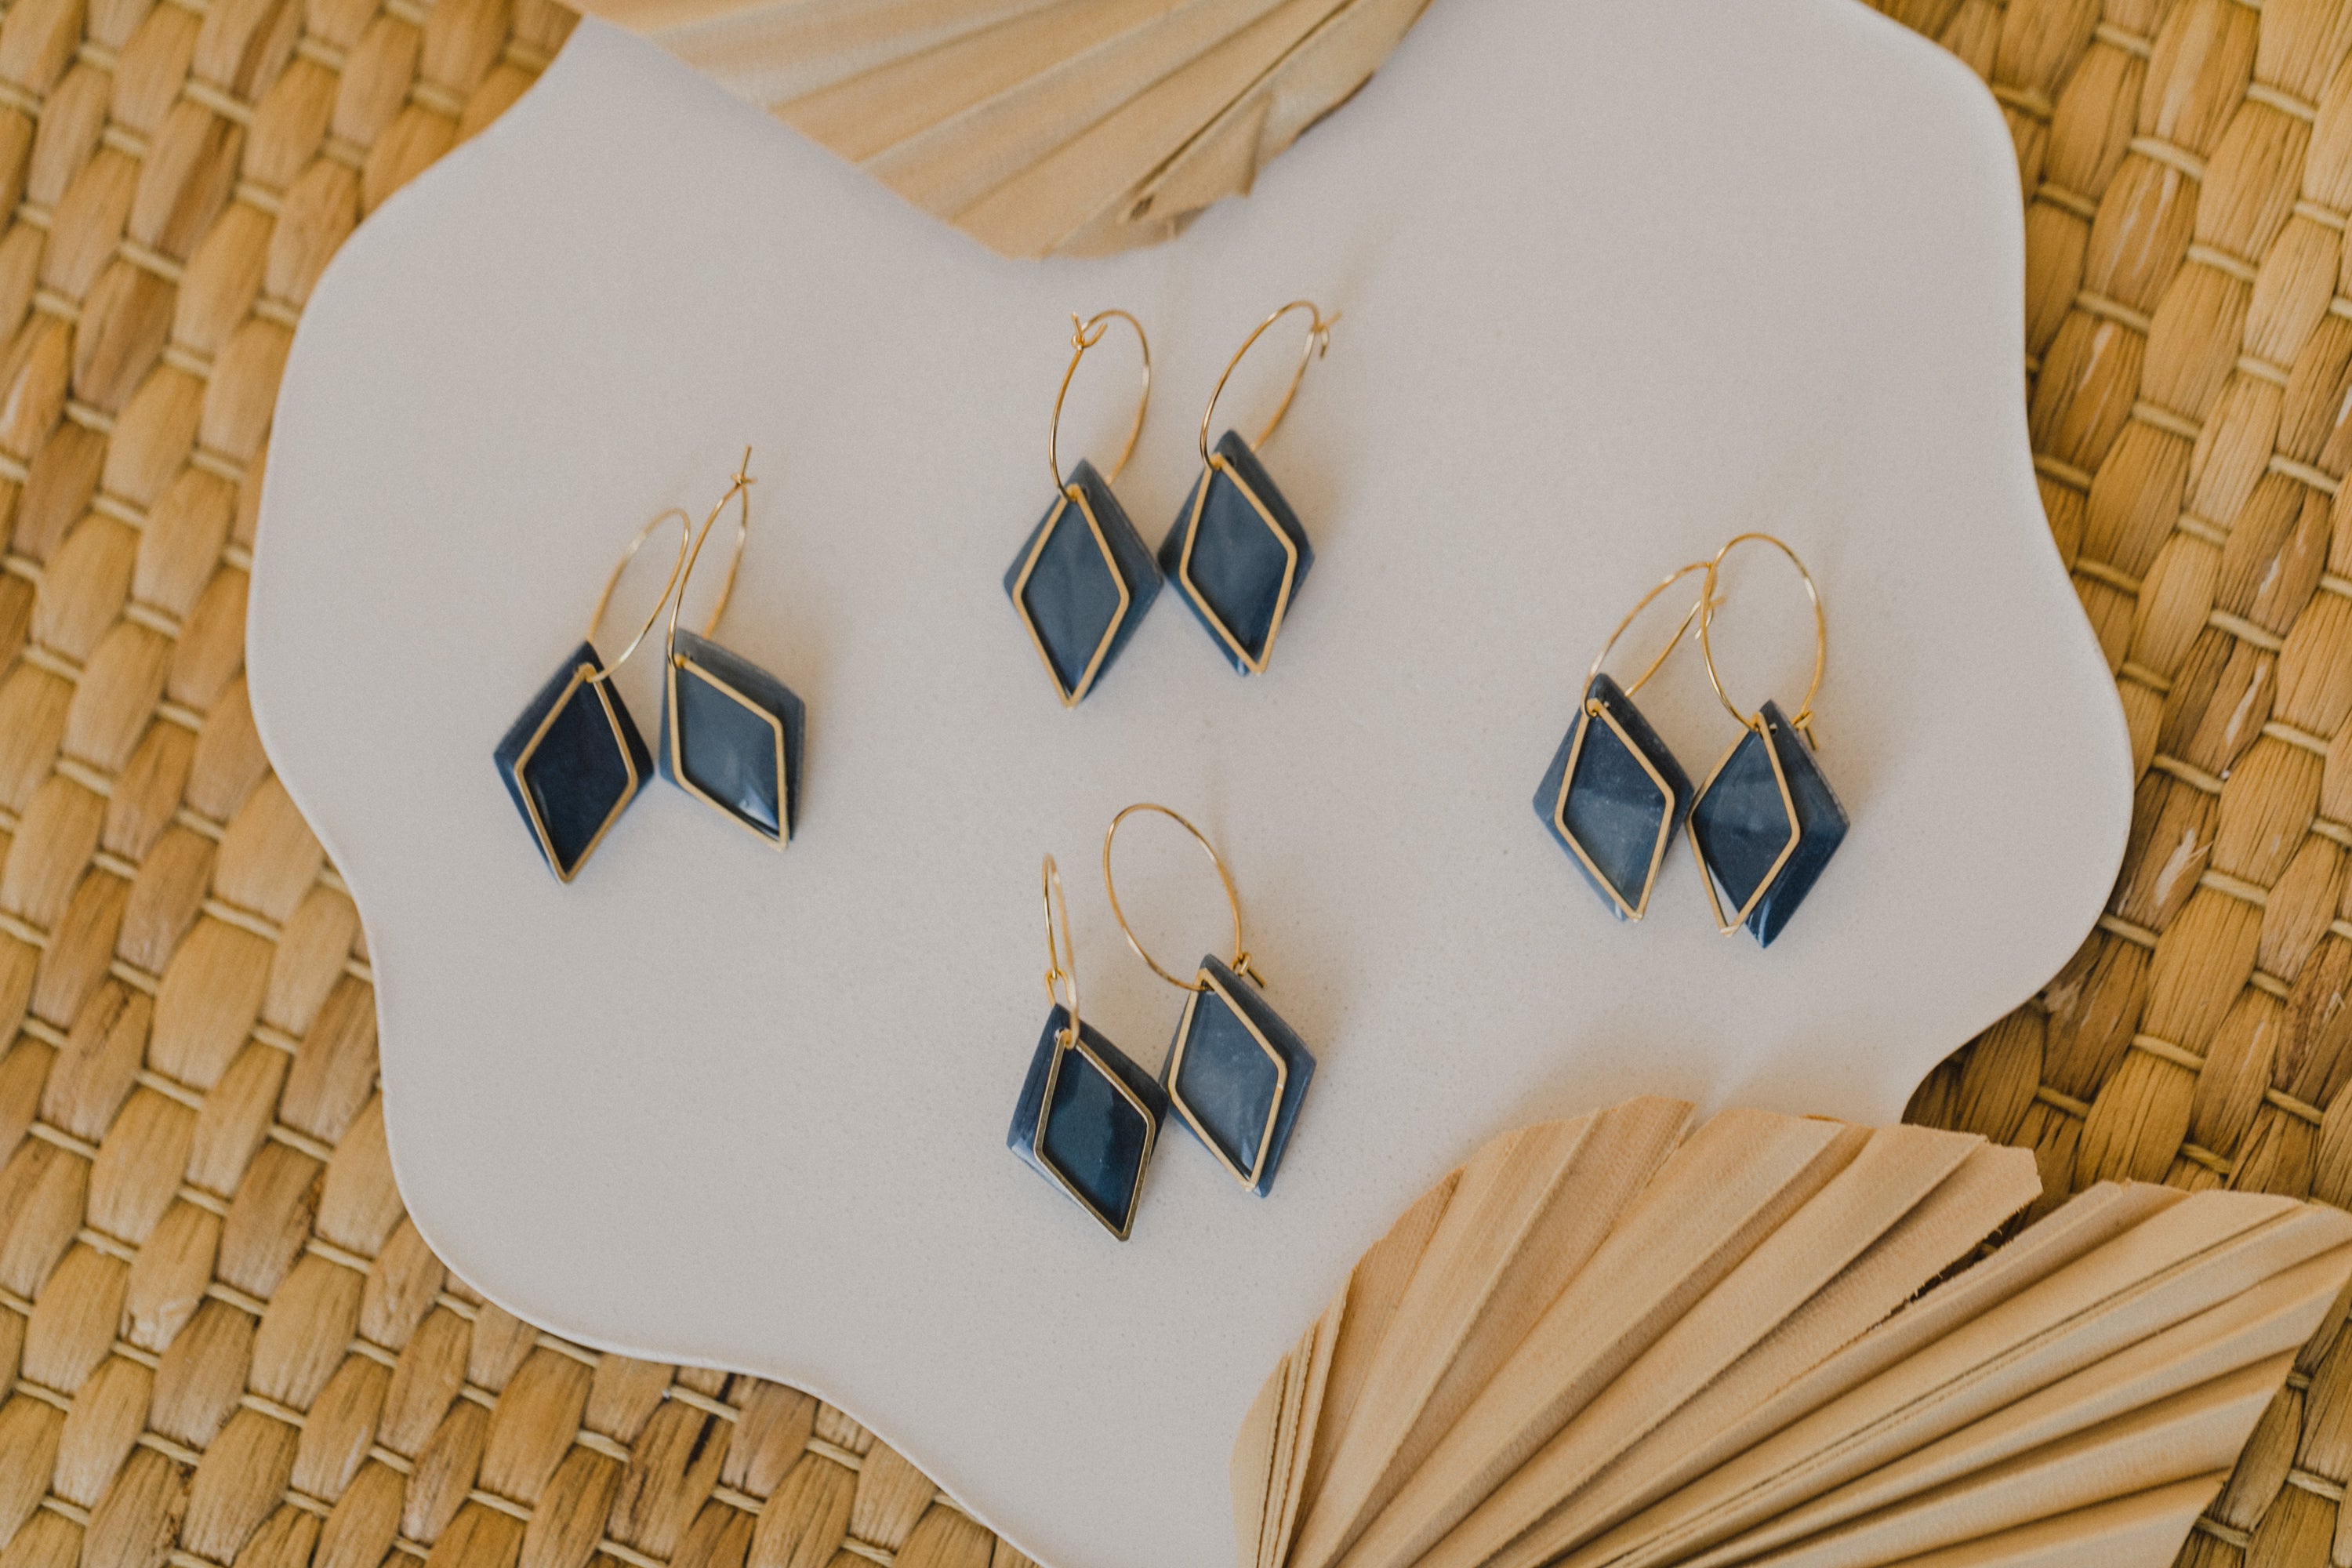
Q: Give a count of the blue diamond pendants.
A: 8